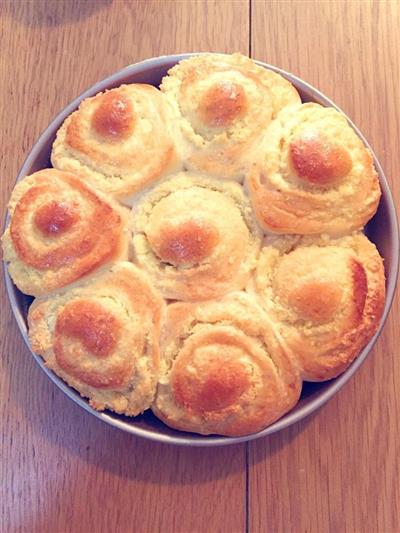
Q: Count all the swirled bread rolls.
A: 8